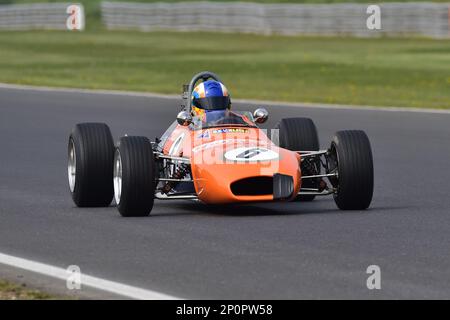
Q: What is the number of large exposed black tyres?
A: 4